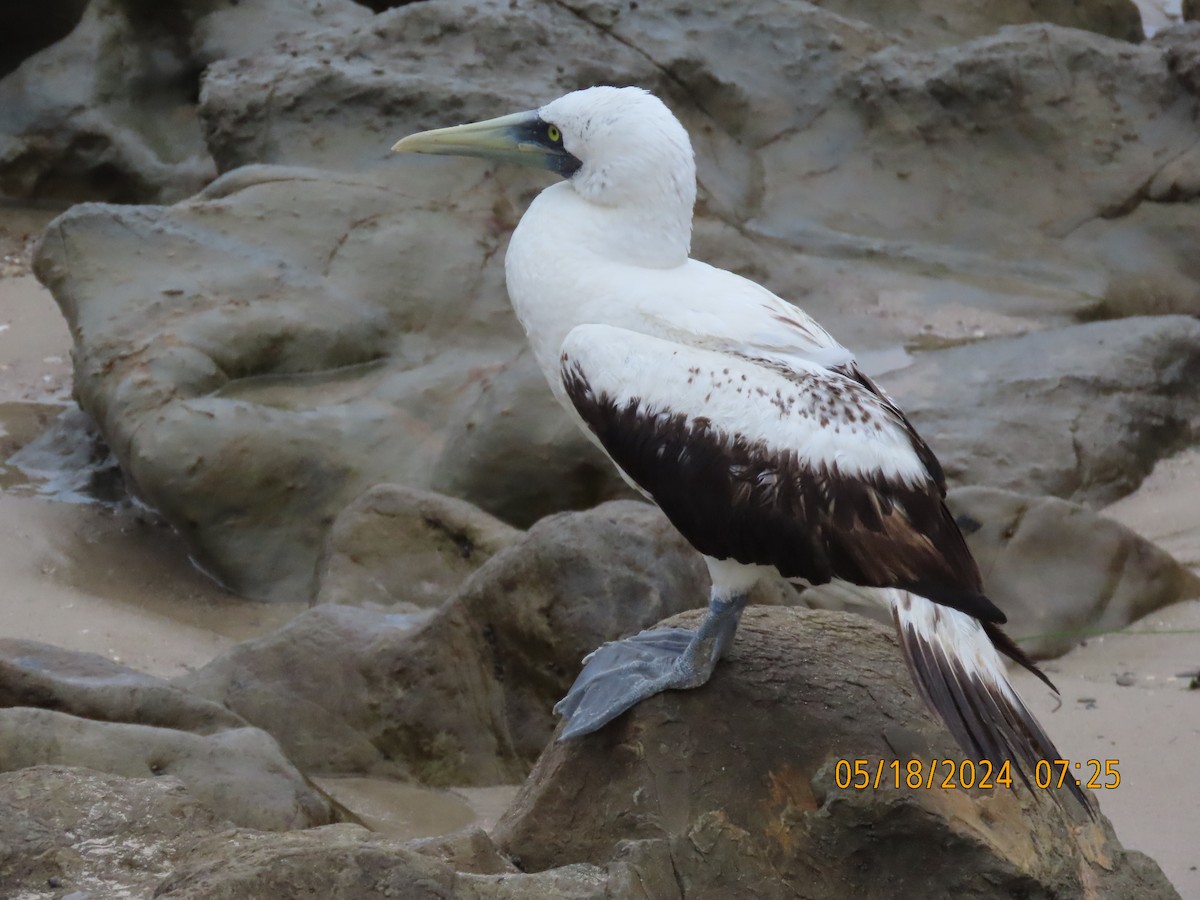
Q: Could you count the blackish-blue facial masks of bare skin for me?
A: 1